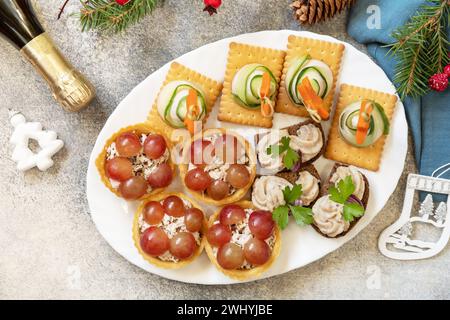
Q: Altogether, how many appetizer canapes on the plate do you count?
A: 11